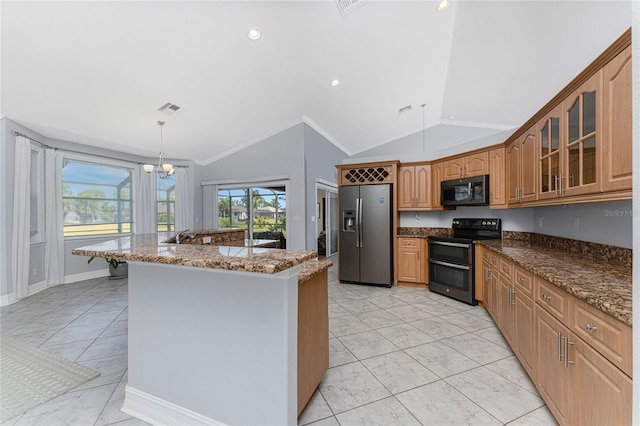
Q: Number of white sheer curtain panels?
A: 4